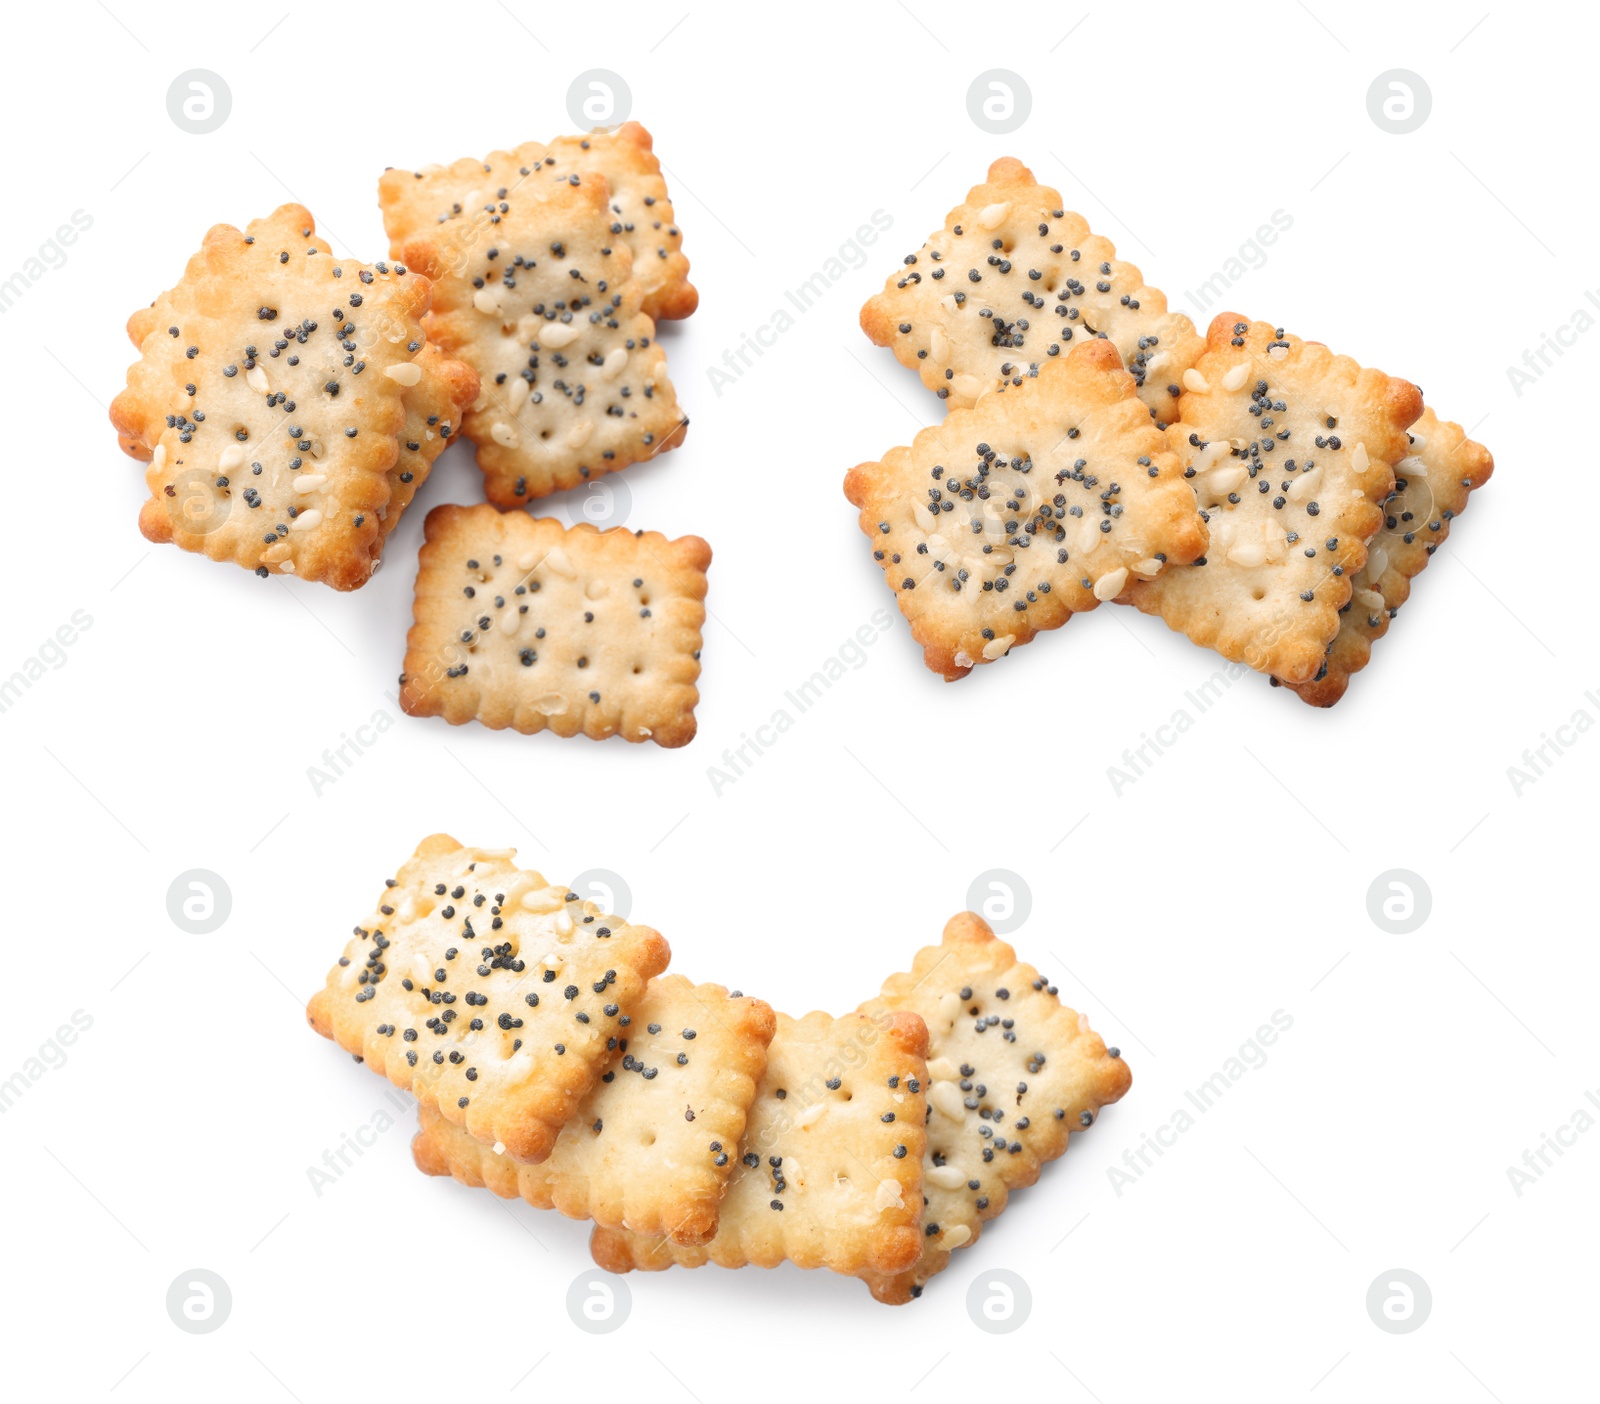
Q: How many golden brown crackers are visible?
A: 14